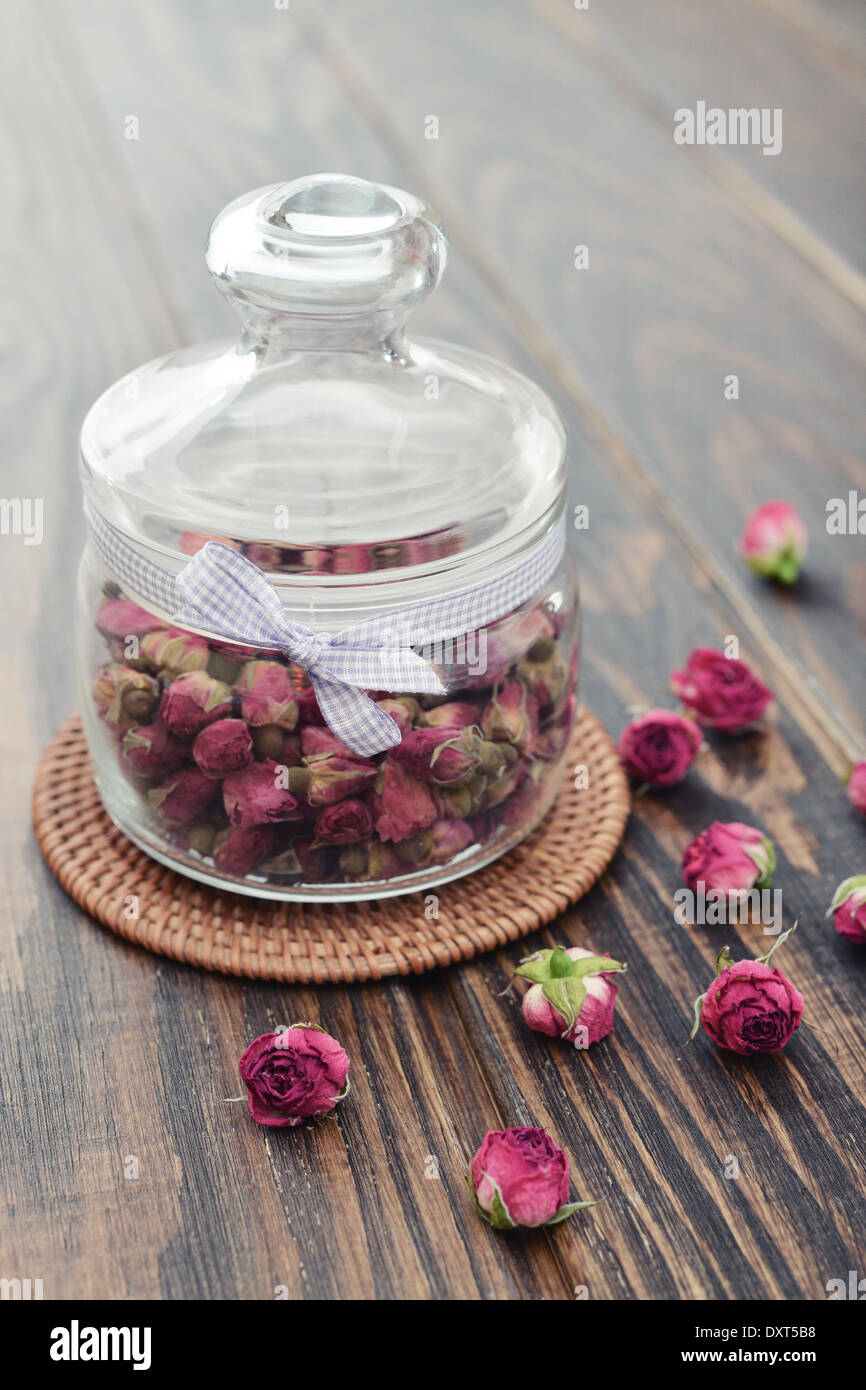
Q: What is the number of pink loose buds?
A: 10